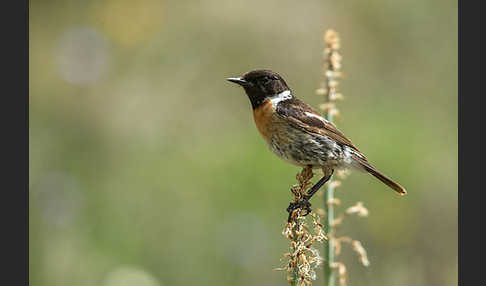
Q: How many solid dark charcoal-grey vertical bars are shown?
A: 2